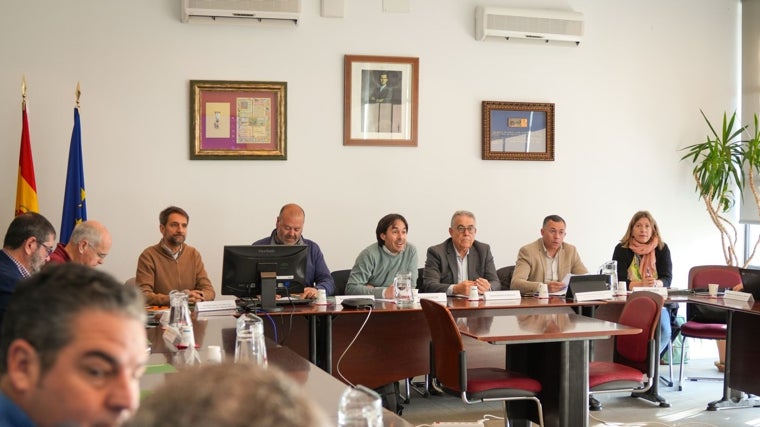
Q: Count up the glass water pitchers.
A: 5